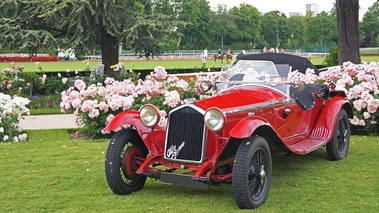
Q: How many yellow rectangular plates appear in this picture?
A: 0